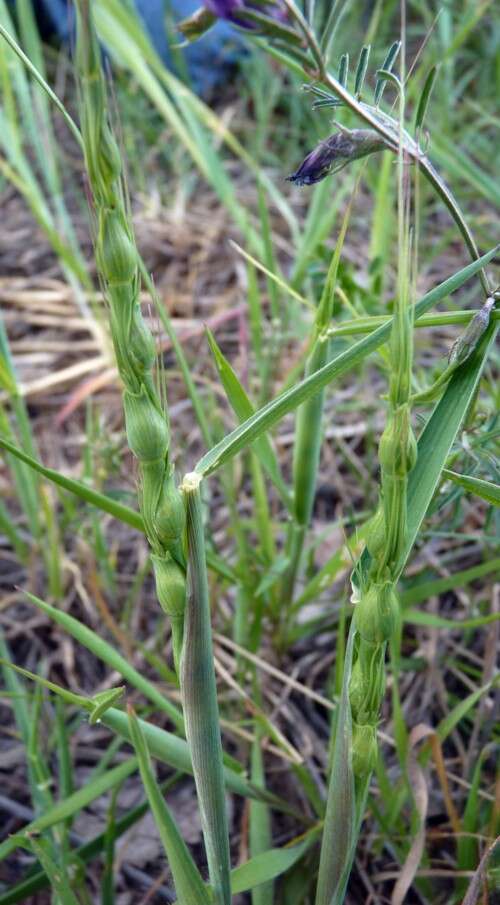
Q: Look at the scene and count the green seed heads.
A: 2